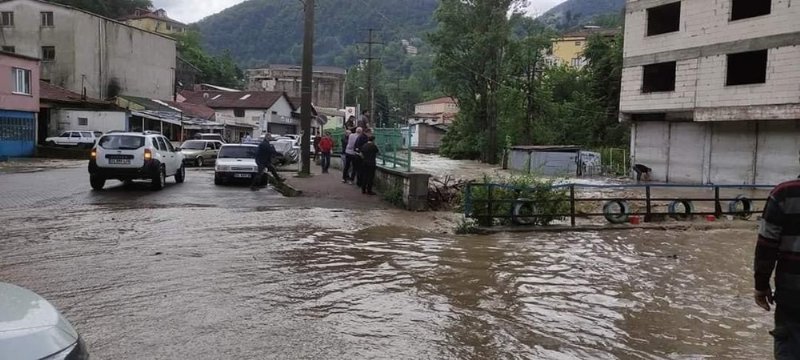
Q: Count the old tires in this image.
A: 4